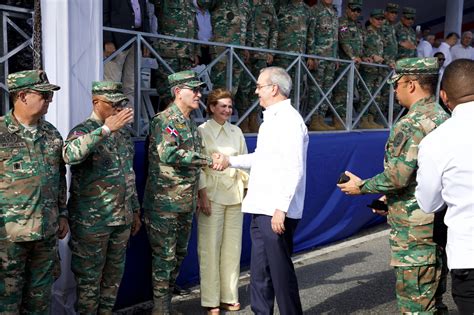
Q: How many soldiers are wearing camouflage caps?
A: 8